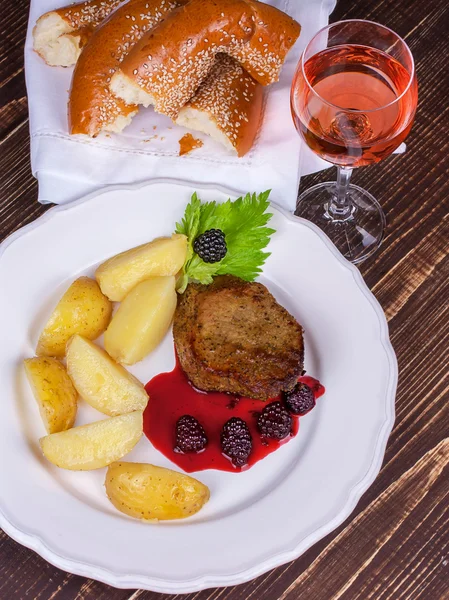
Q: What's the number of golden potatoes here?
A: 7